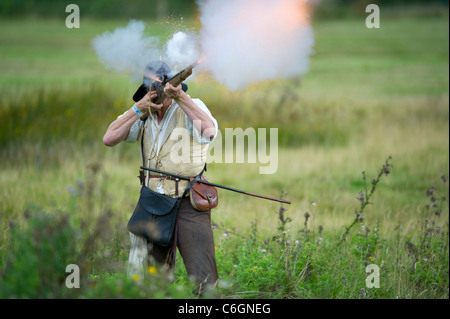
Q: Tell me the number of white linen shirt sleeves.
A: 2